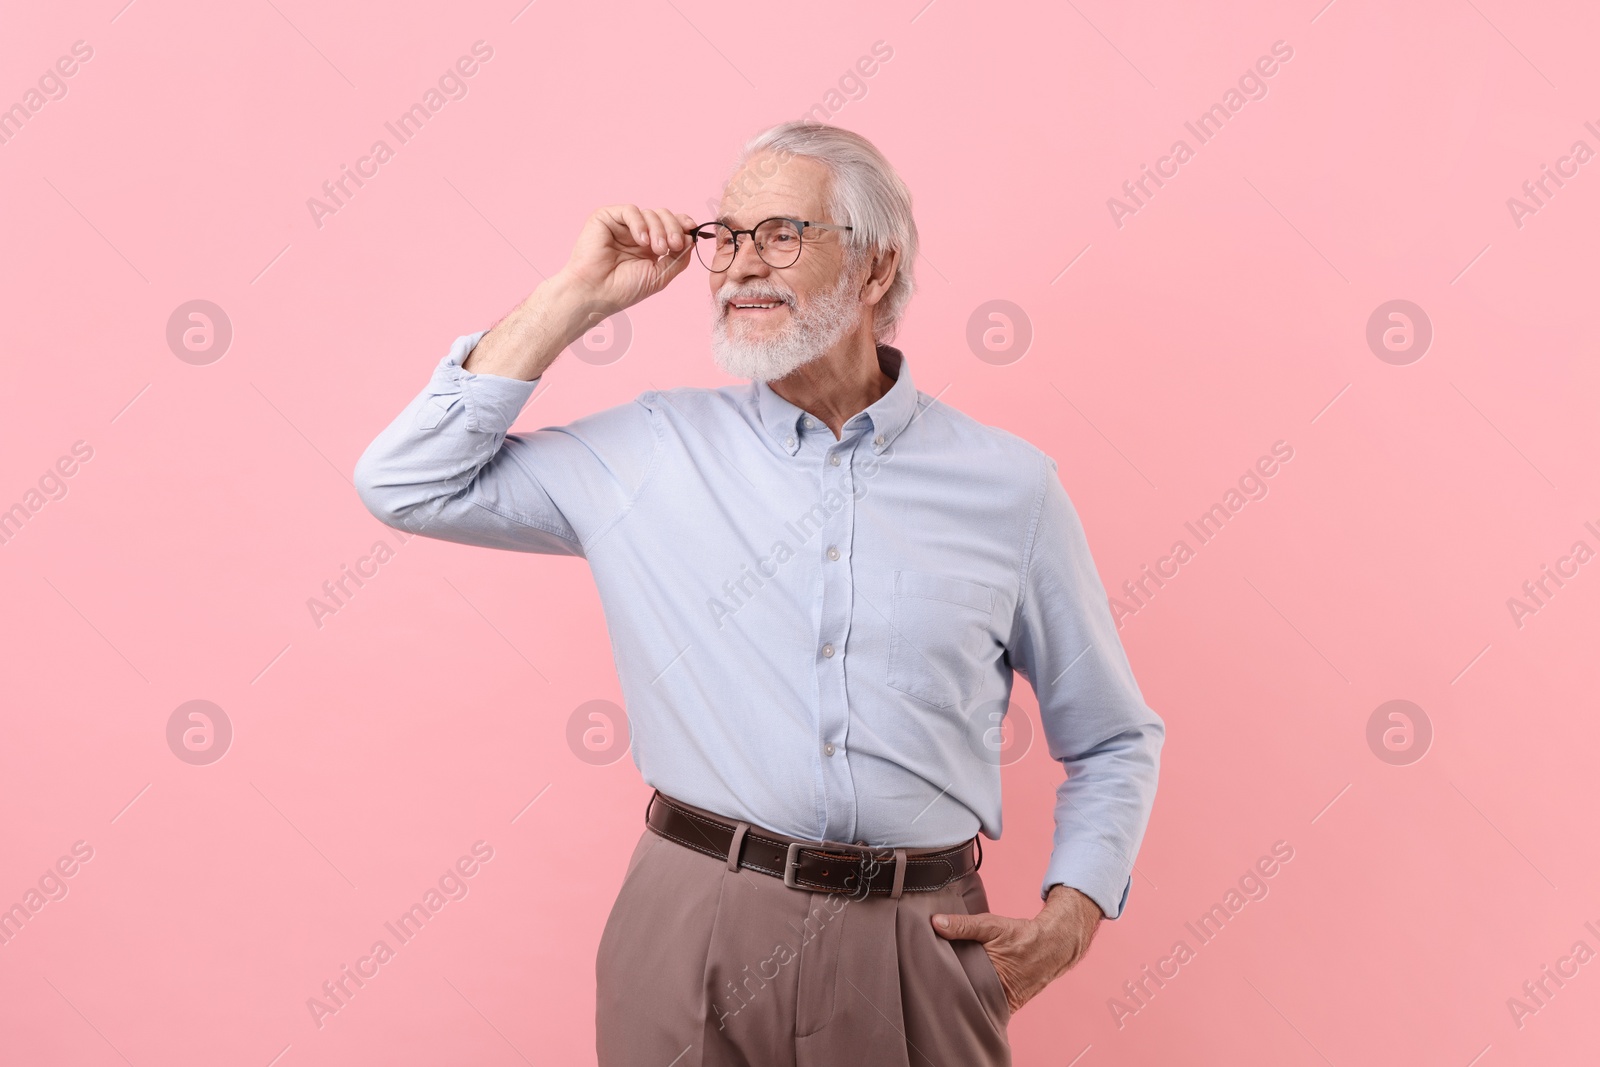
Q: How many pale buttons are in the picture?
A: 7